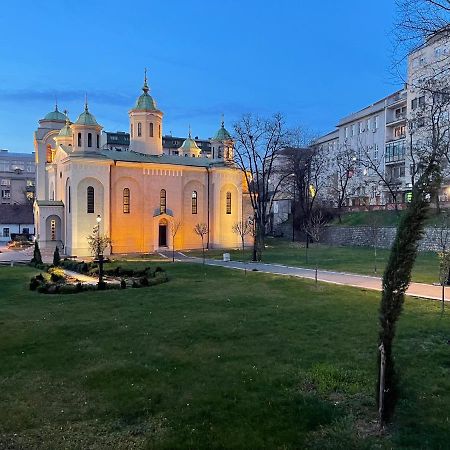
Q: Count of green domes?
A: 6